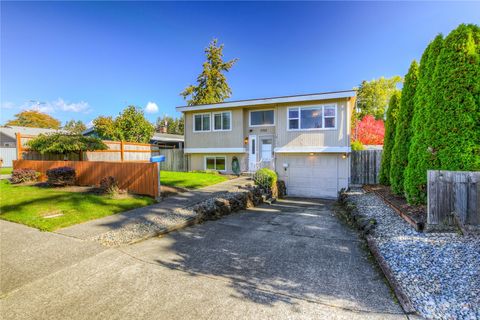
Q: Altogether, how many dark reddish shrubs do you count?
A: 3